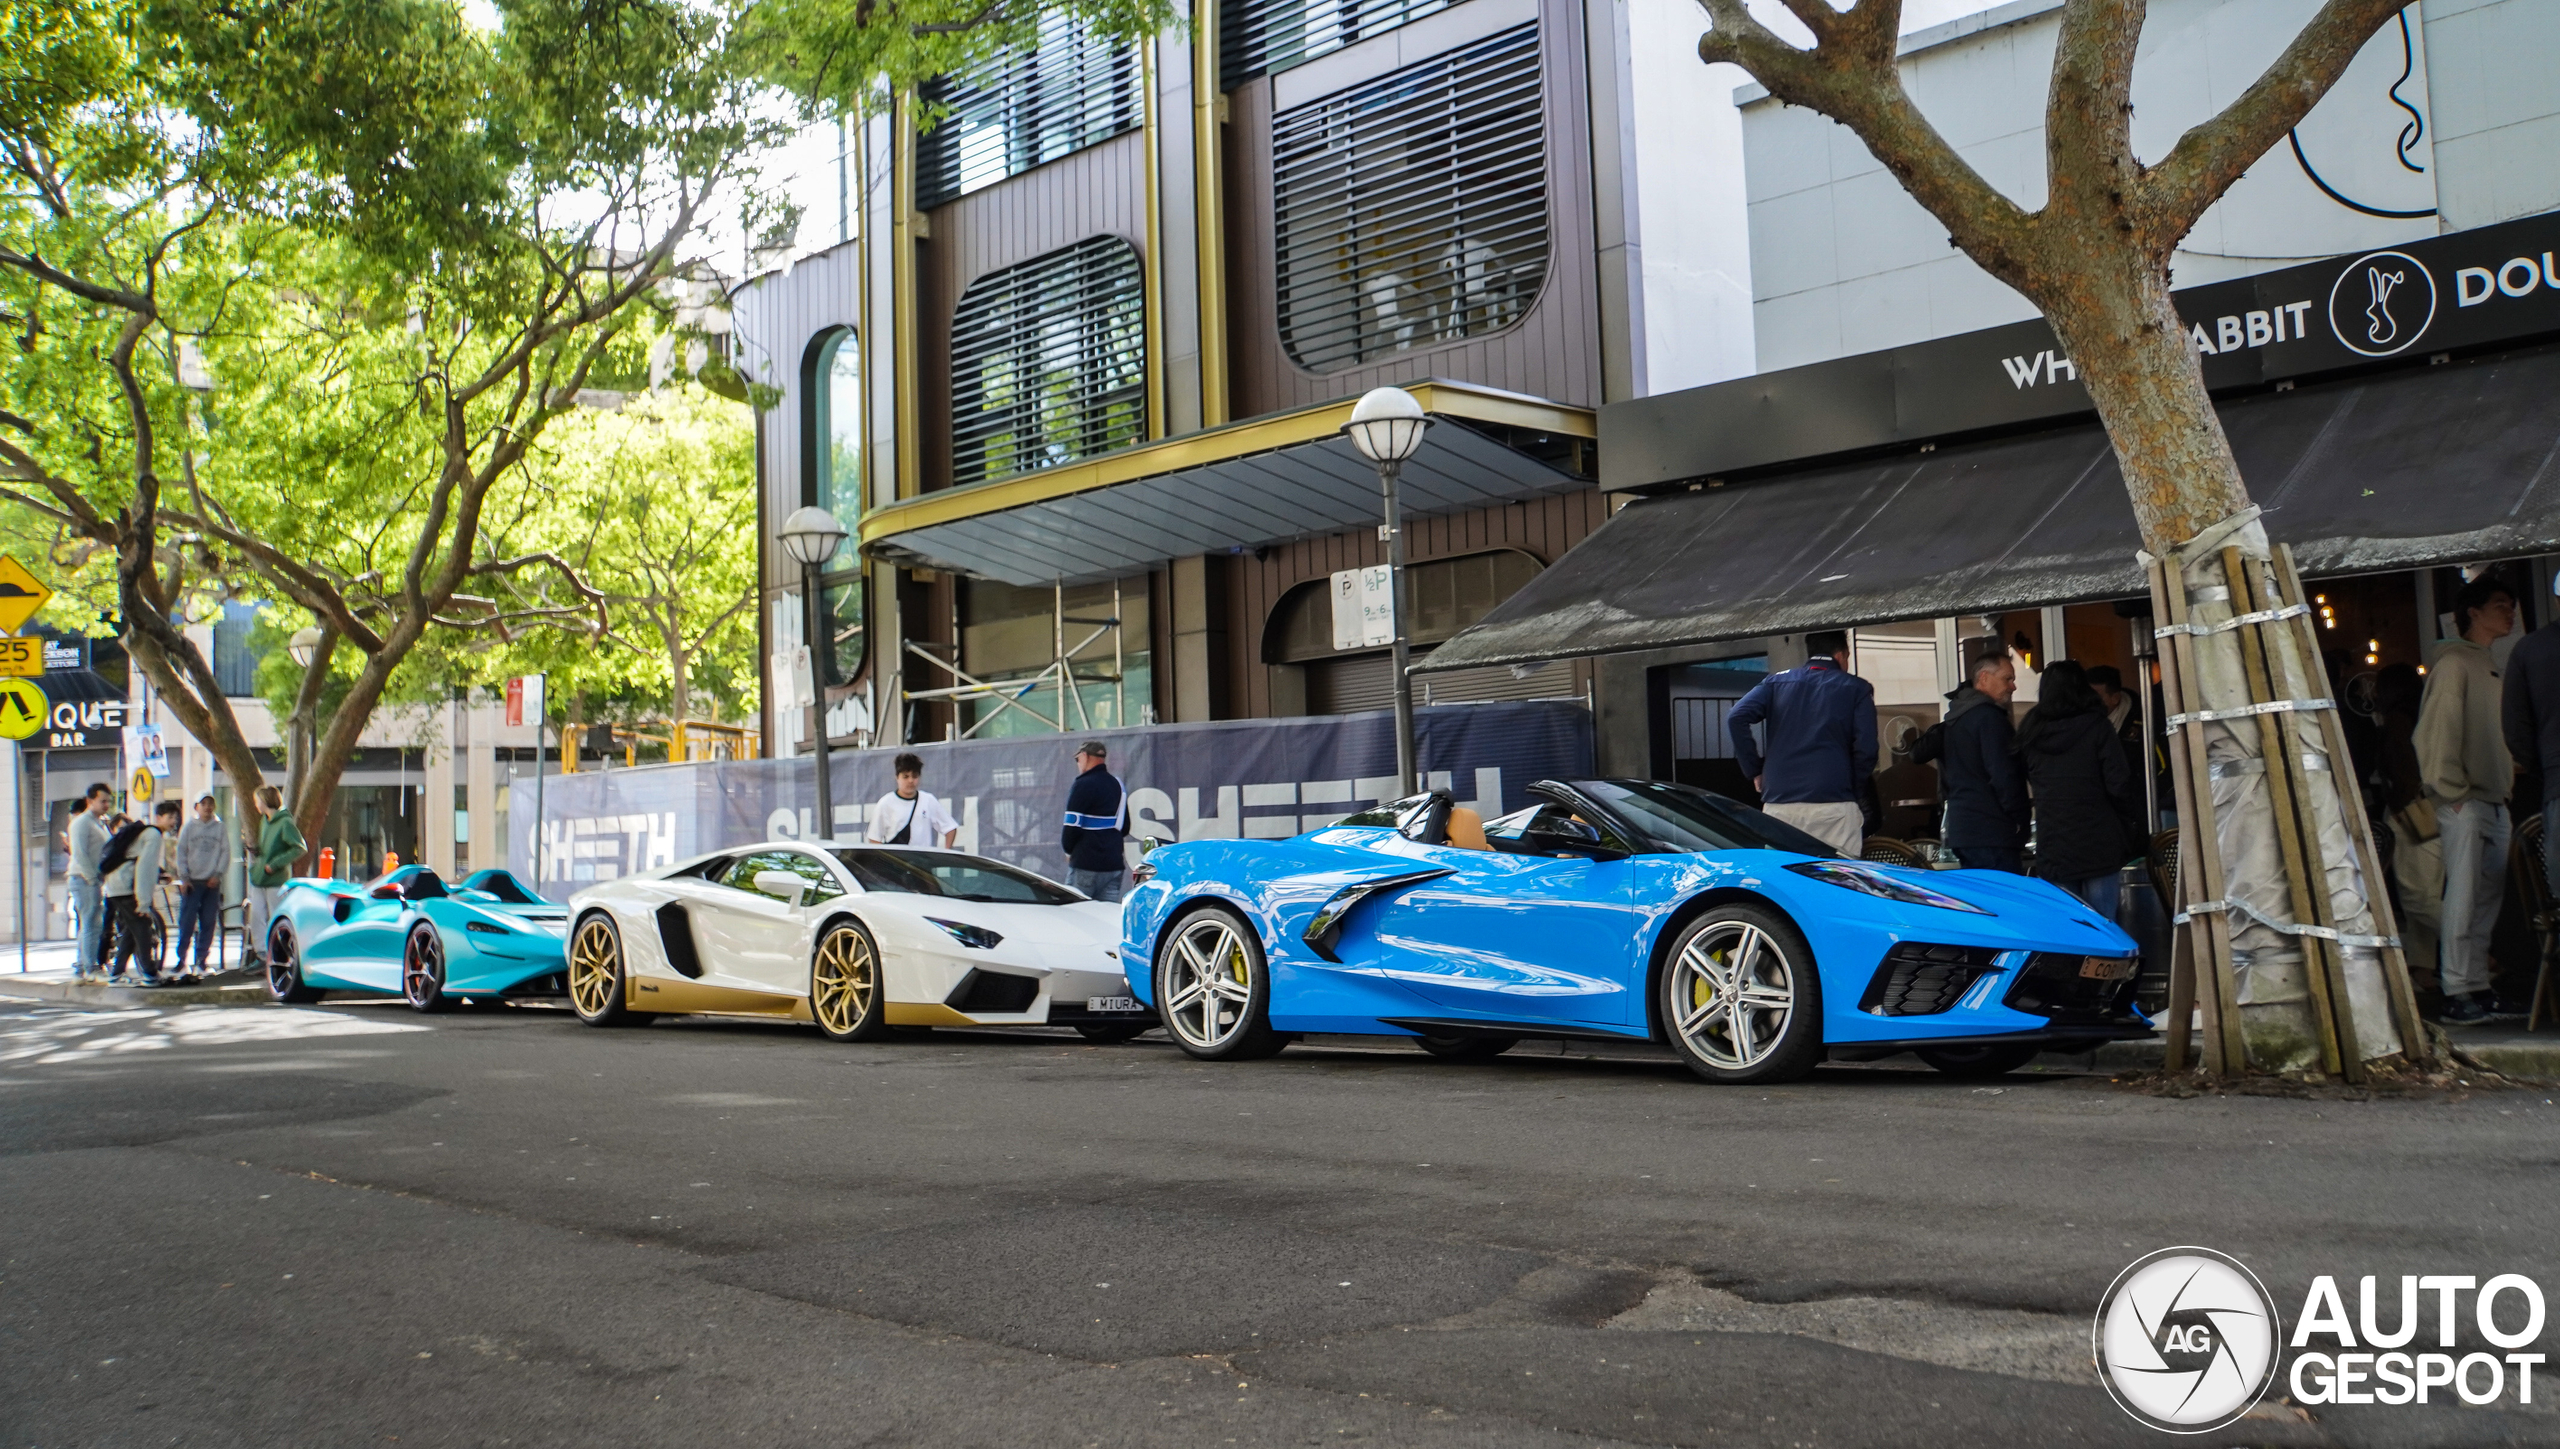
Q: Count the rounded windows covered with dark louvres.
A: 2